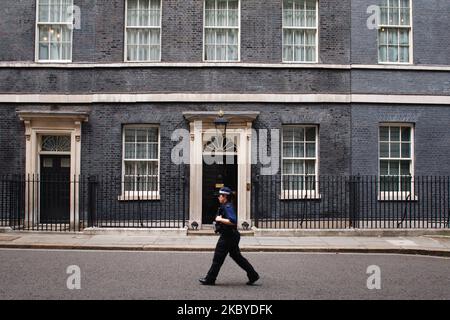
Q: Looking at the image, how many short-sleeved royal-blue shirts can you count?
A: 1